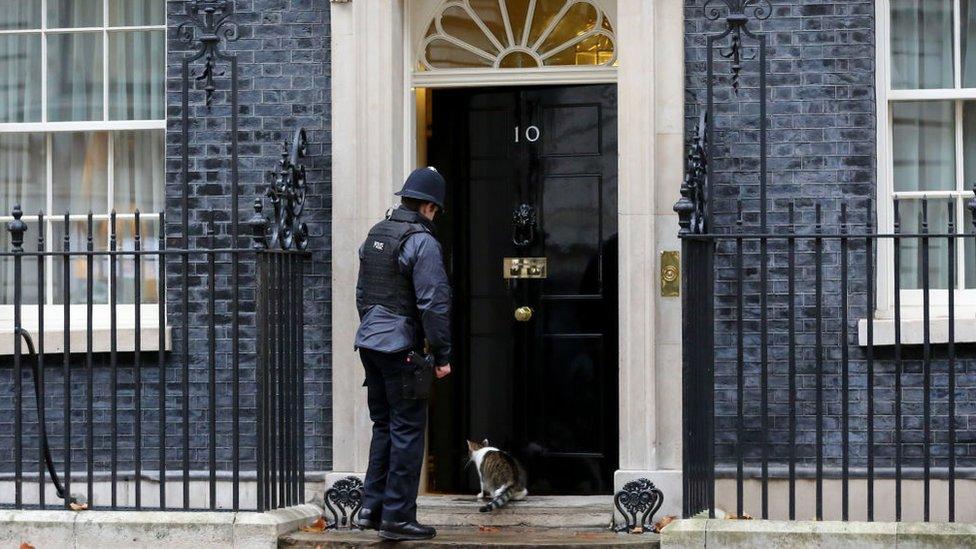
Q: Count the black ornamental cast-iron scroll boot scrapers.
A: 2